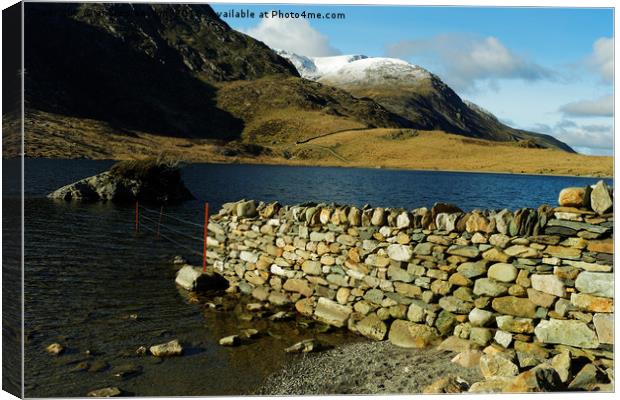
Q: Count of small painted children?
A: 0